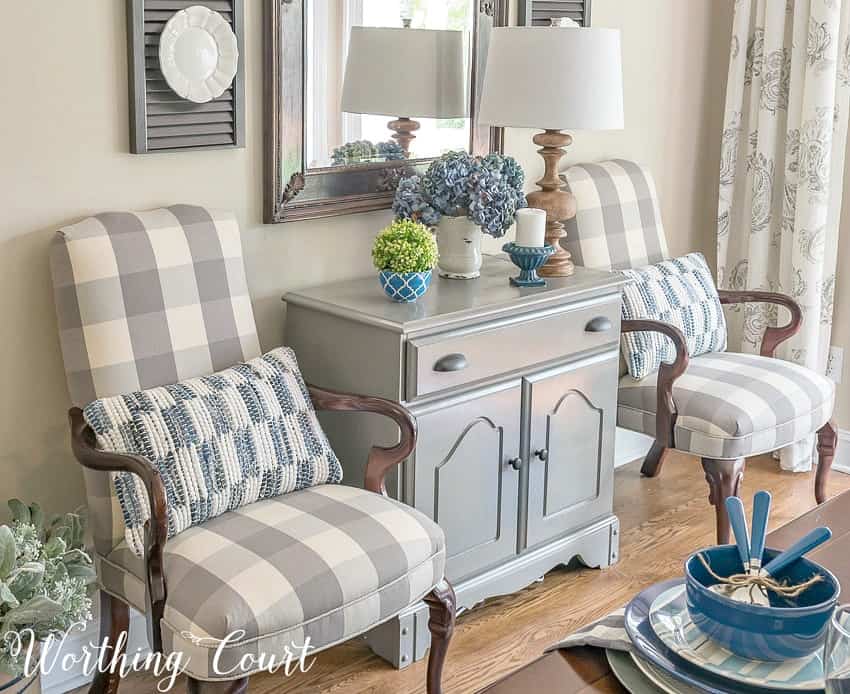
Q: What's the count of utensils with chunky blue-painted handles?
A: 3